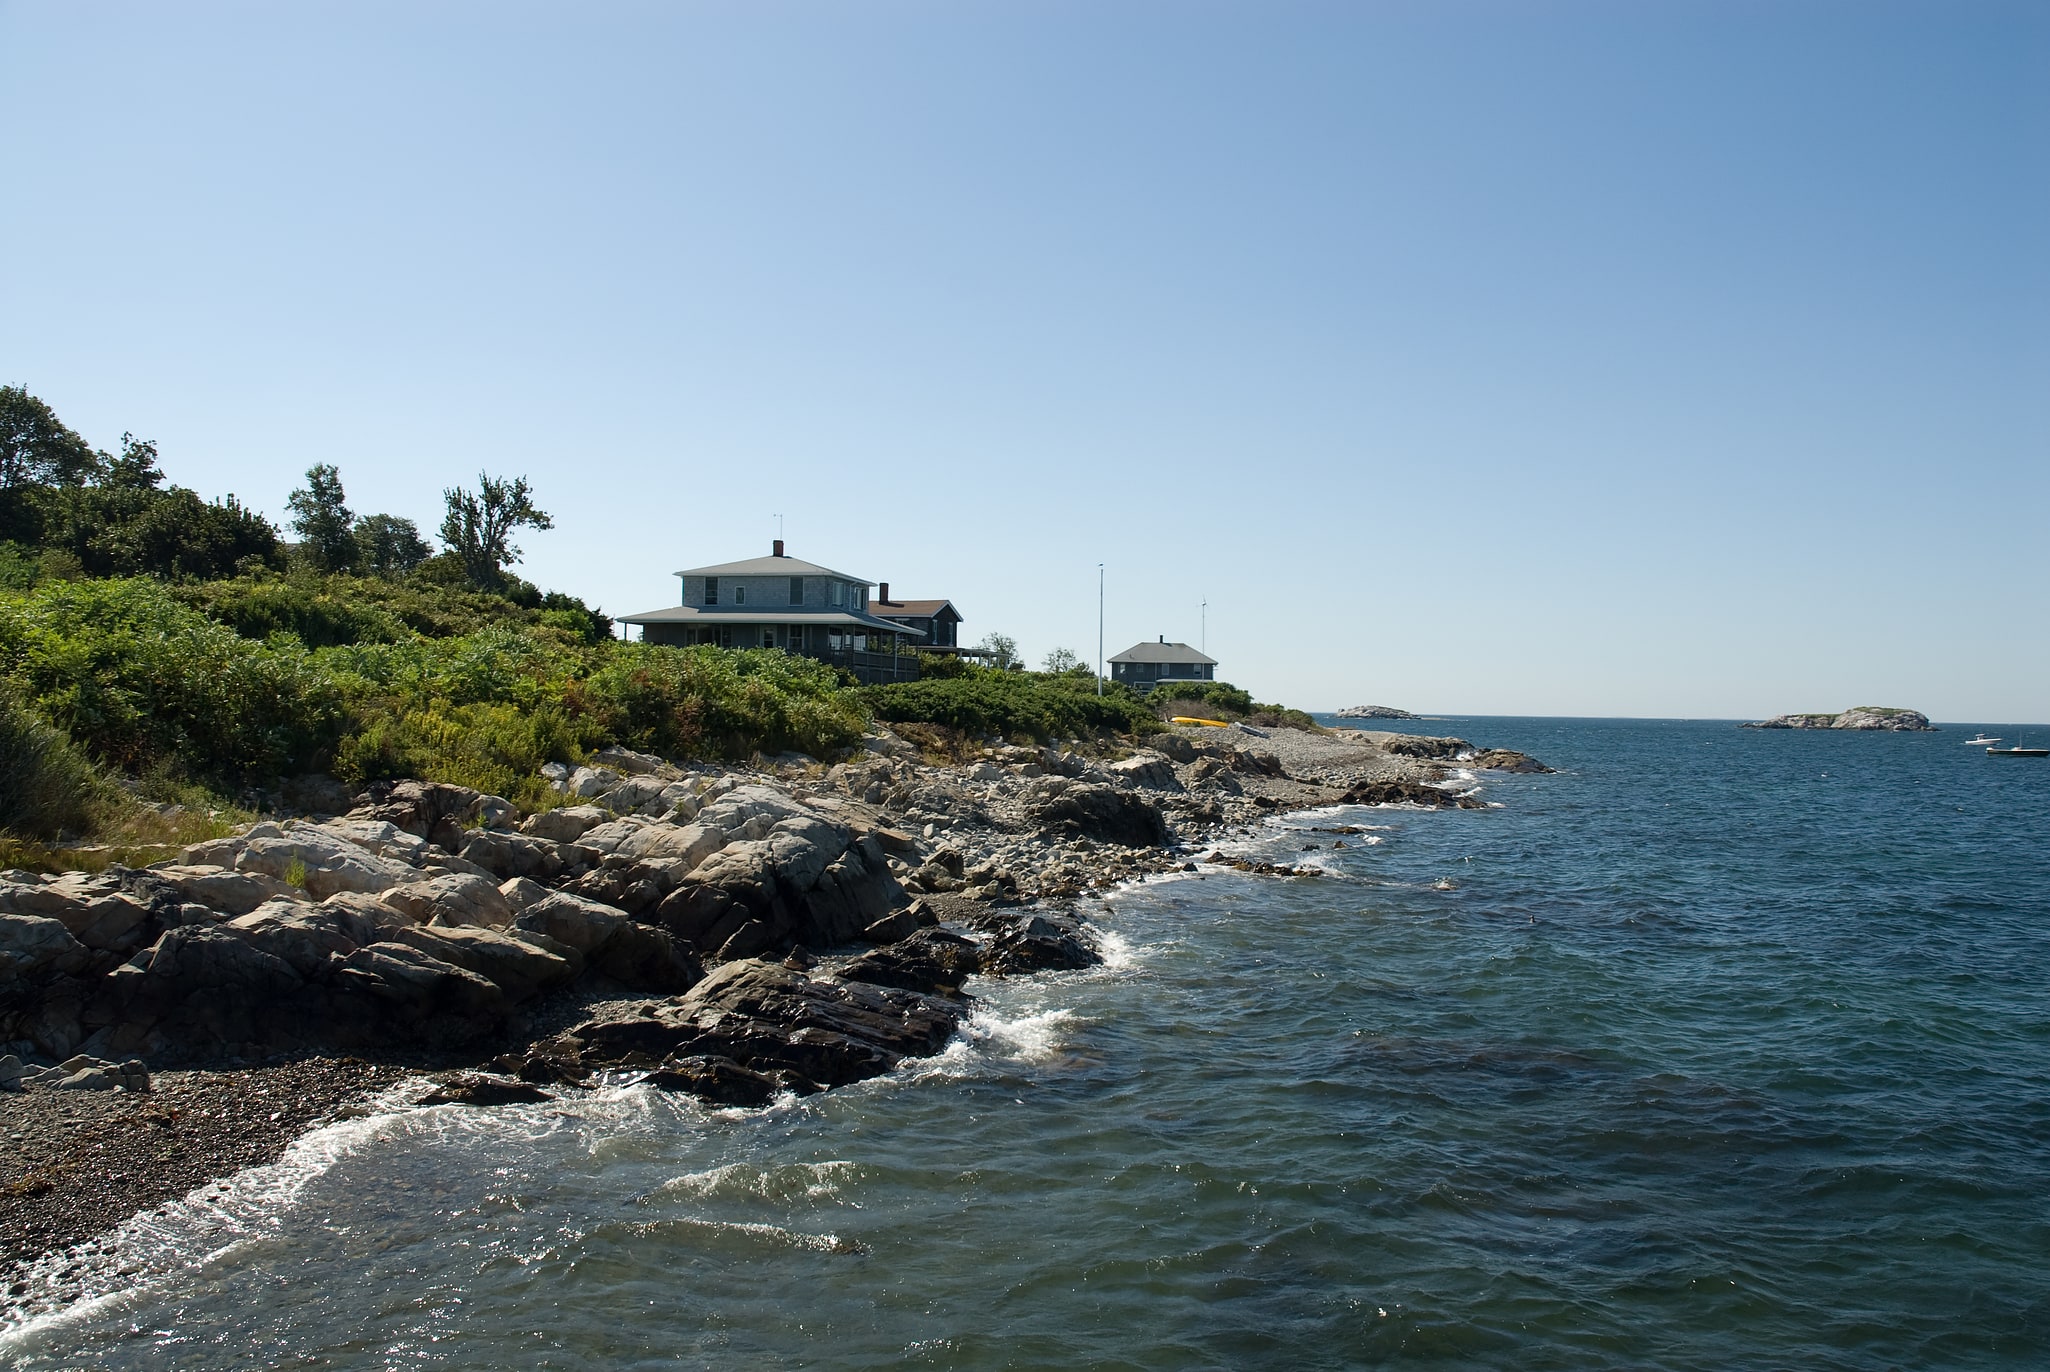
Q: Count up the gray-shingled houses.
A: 2